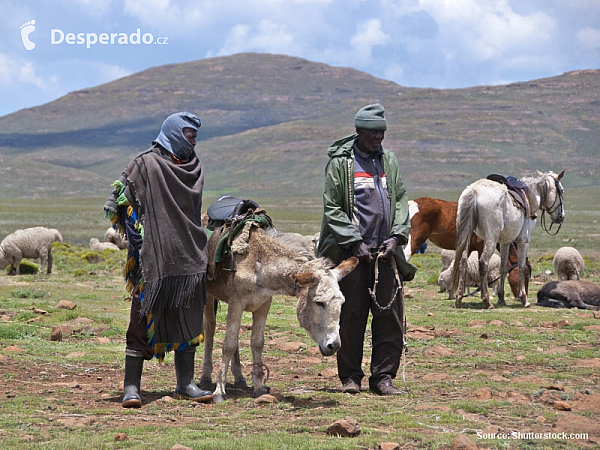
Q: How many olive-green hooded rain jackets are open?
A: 1